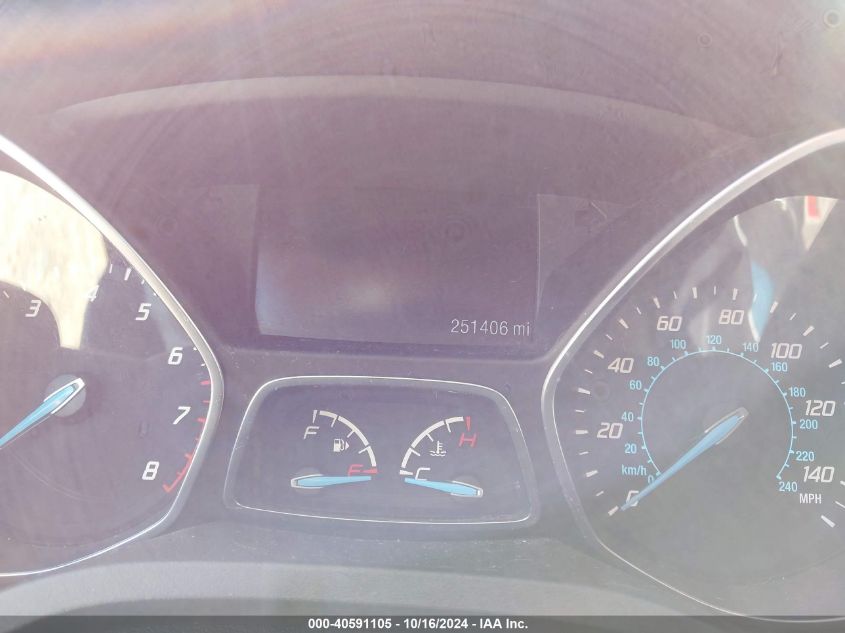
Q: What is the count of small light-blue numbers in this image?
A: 13